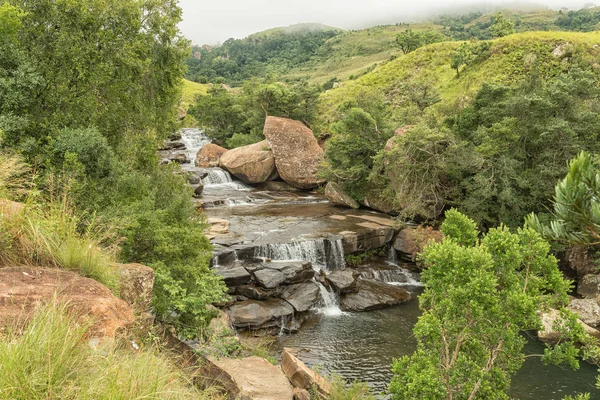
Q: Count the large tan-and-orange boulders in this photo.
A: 3